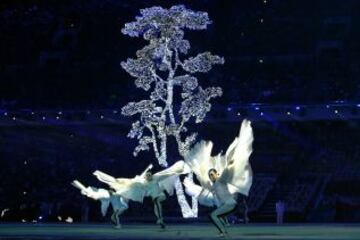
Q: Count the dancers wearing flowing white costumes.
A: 3